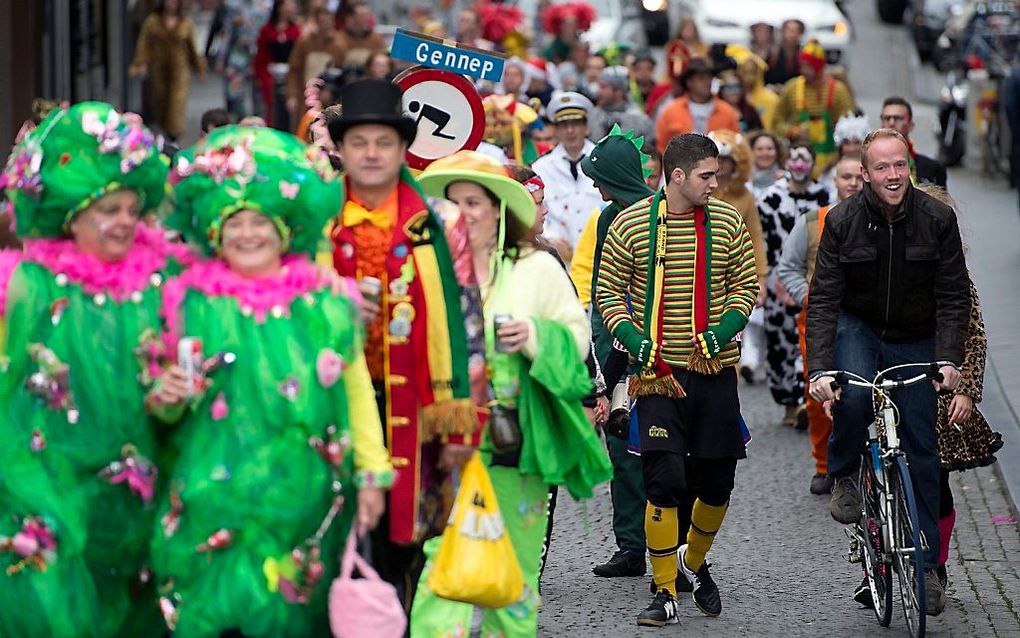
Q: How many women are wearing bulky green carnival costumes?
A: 2